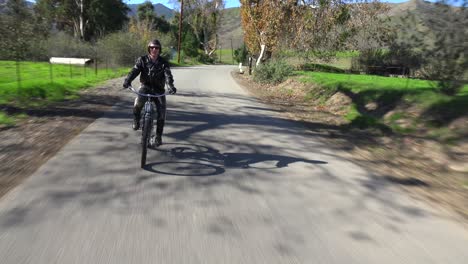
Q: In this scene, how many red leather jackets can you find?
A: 0